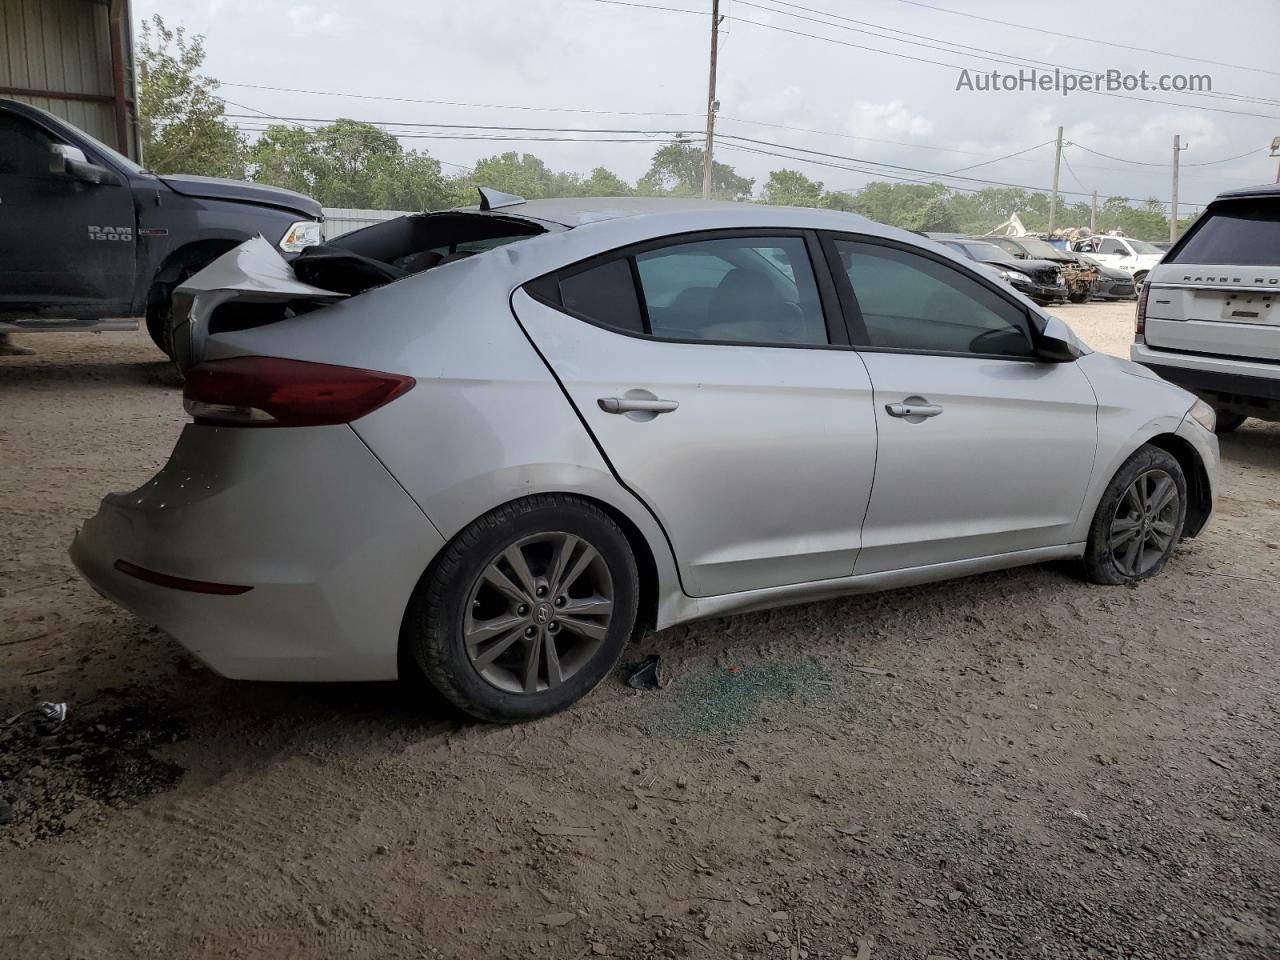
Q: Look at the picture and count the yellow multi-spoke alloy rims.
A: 0